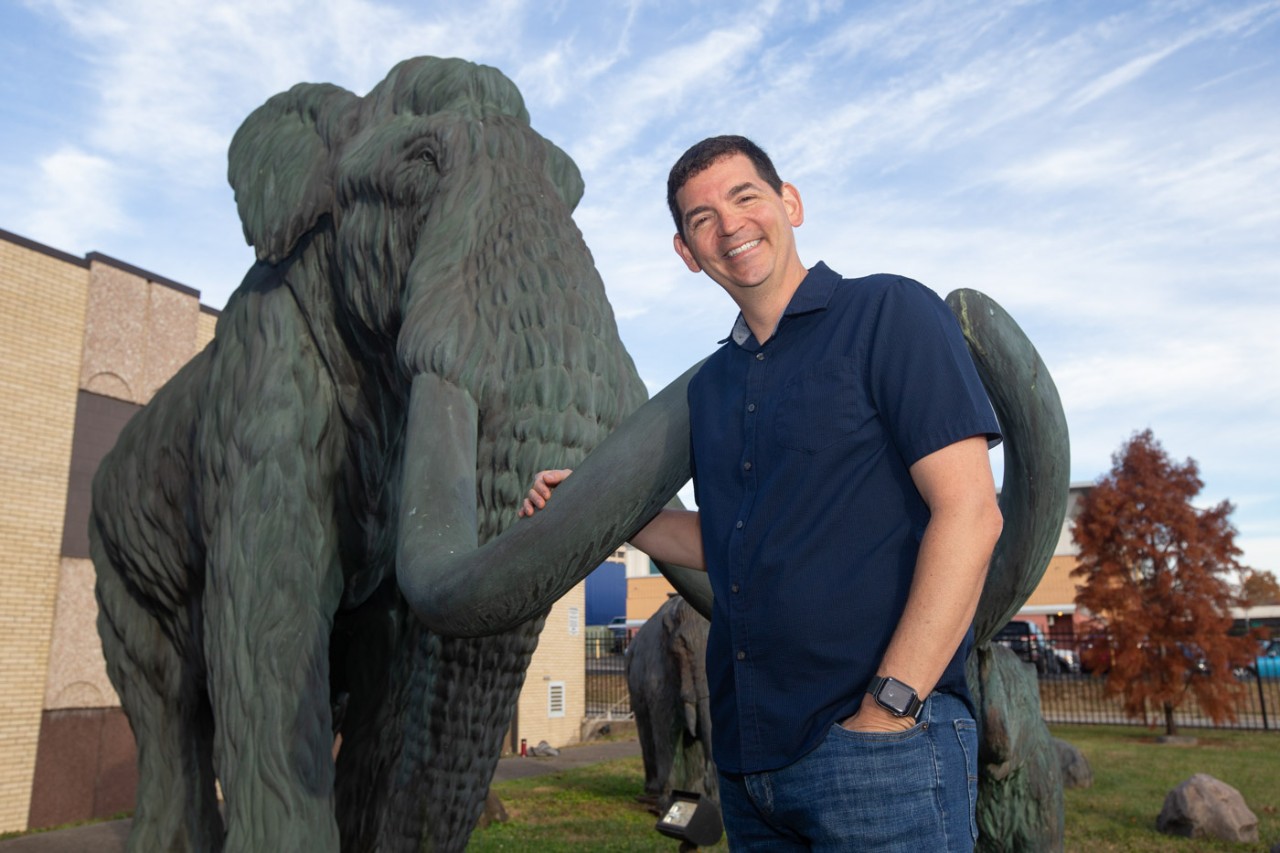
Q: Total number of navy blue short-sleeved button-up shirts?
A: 1